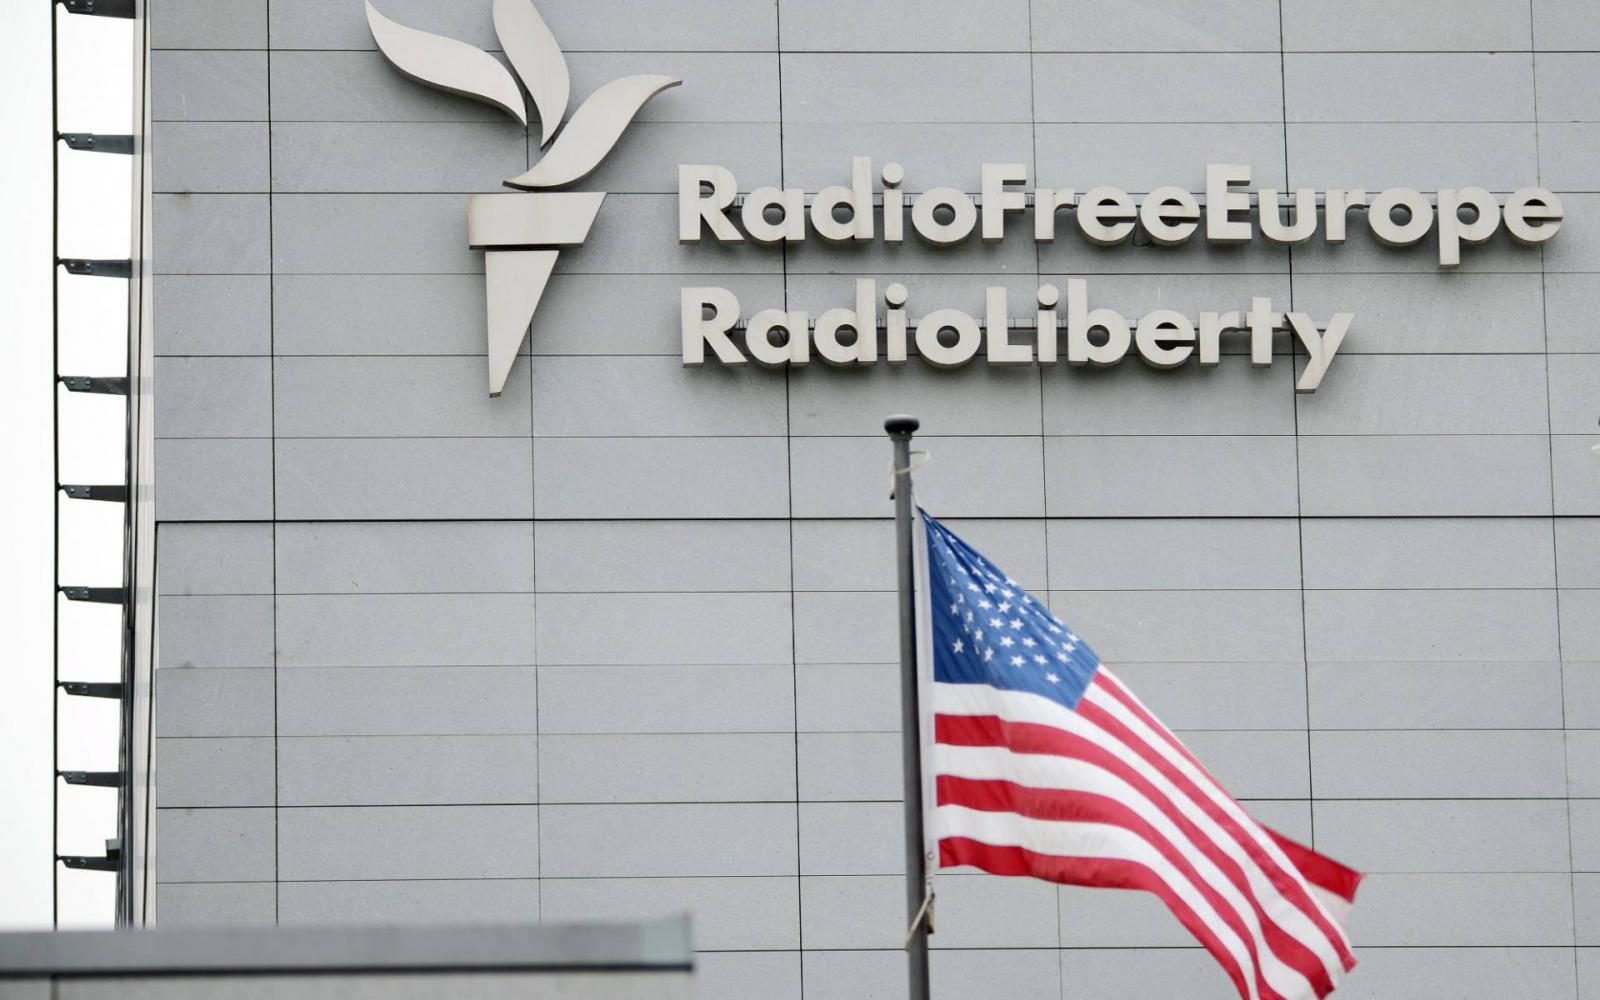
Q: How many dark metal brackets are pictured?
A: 9